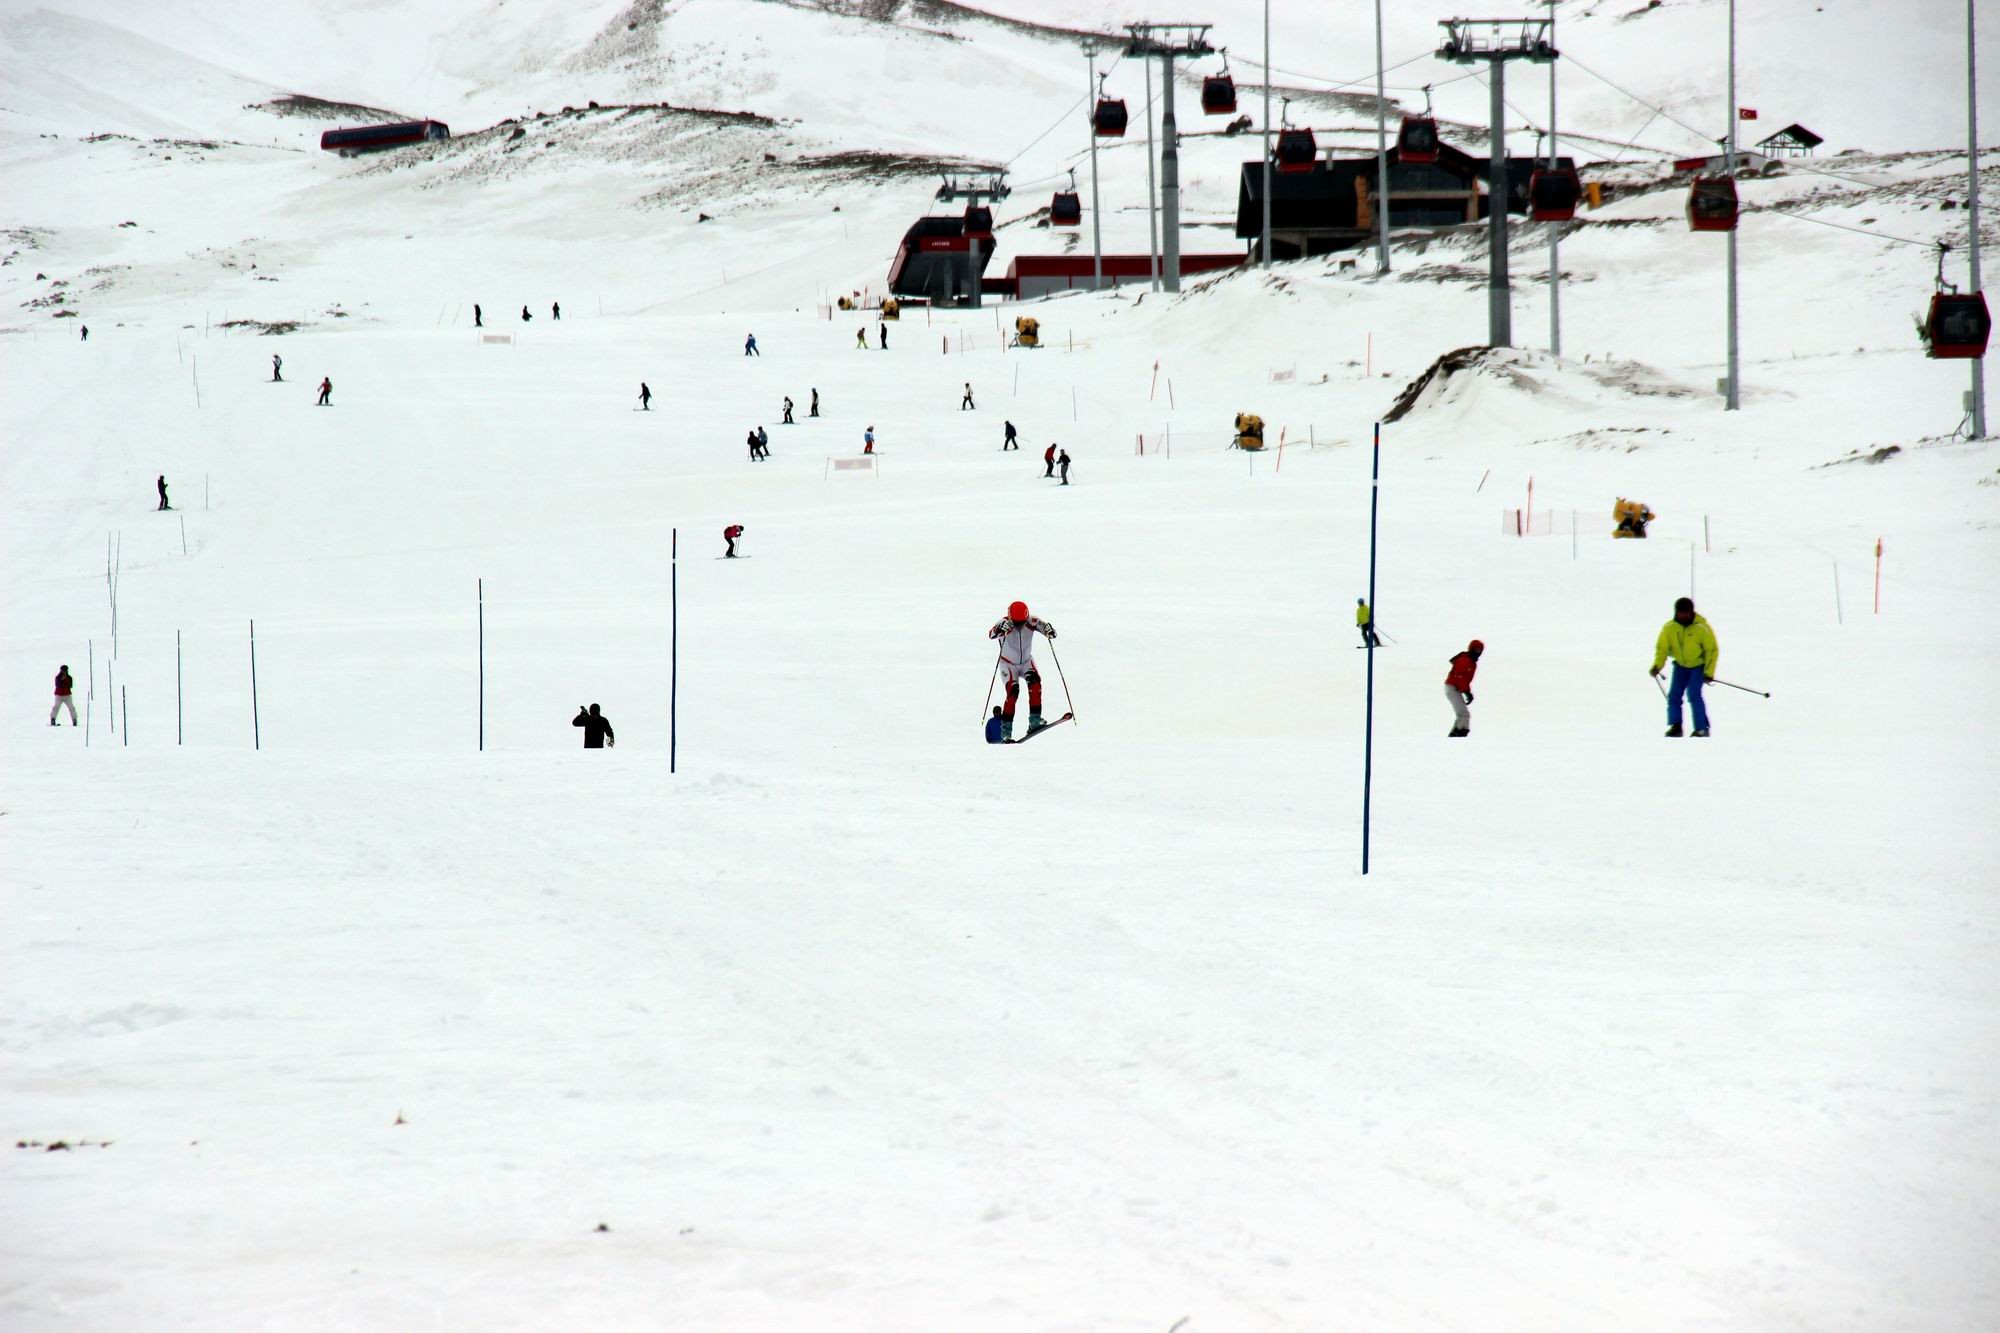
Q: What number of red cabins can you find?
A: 9